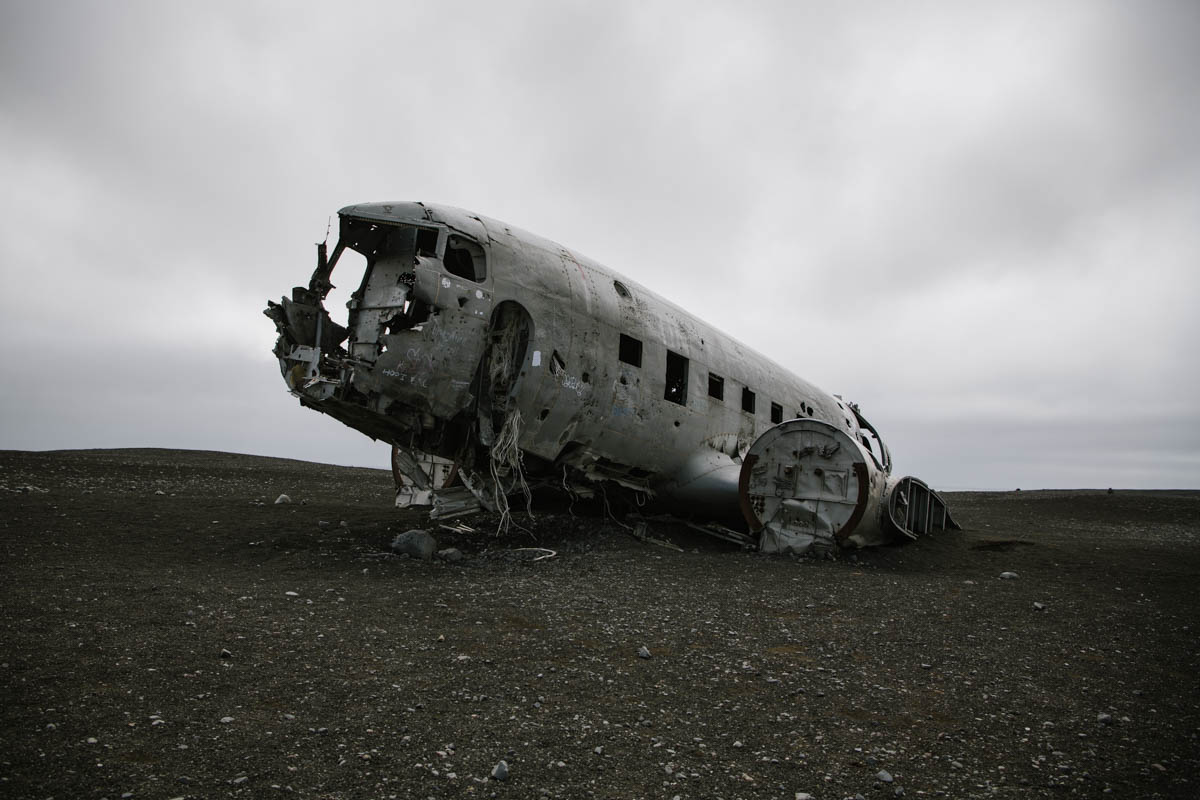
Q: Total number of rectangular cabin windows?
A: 5